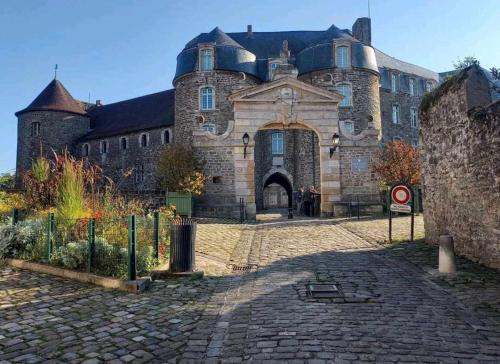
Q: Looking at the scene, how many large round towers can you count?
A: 3